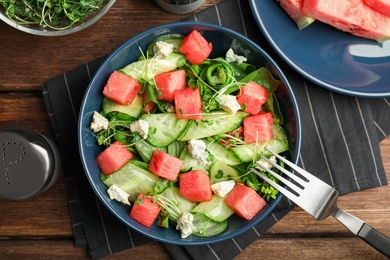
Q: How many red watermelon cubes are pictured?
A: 11